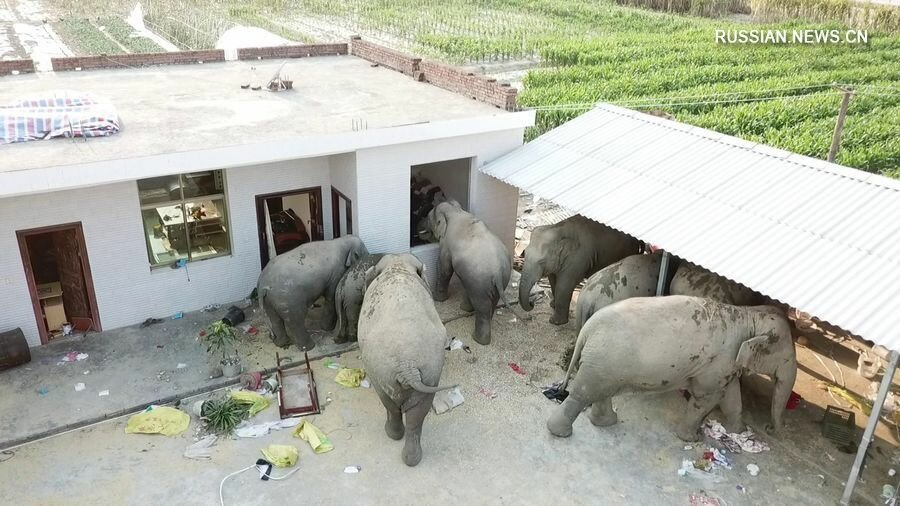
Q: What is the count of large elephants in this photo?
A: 7